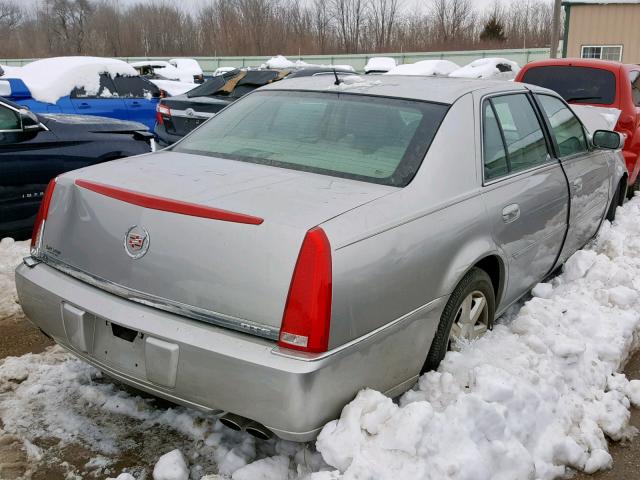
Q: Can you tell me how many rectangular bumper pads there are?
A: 2